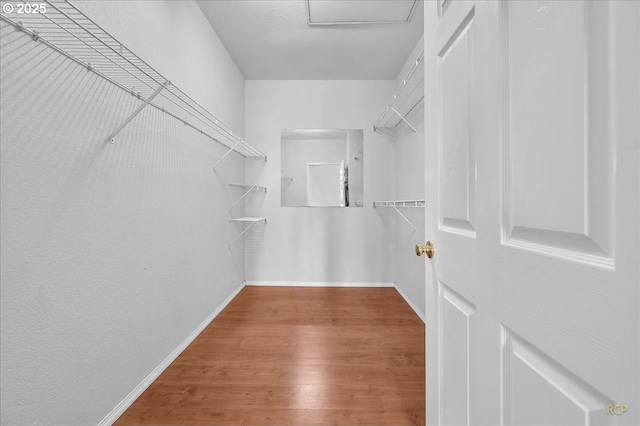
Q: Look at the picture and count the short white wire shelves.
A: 2